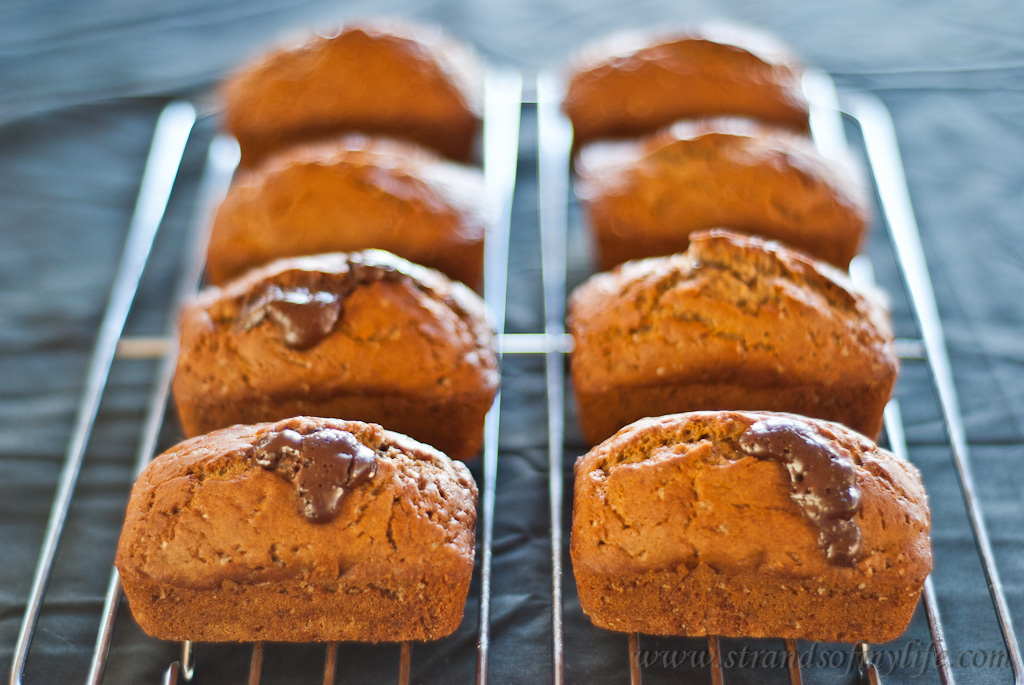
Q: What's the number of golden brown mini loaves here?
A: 8